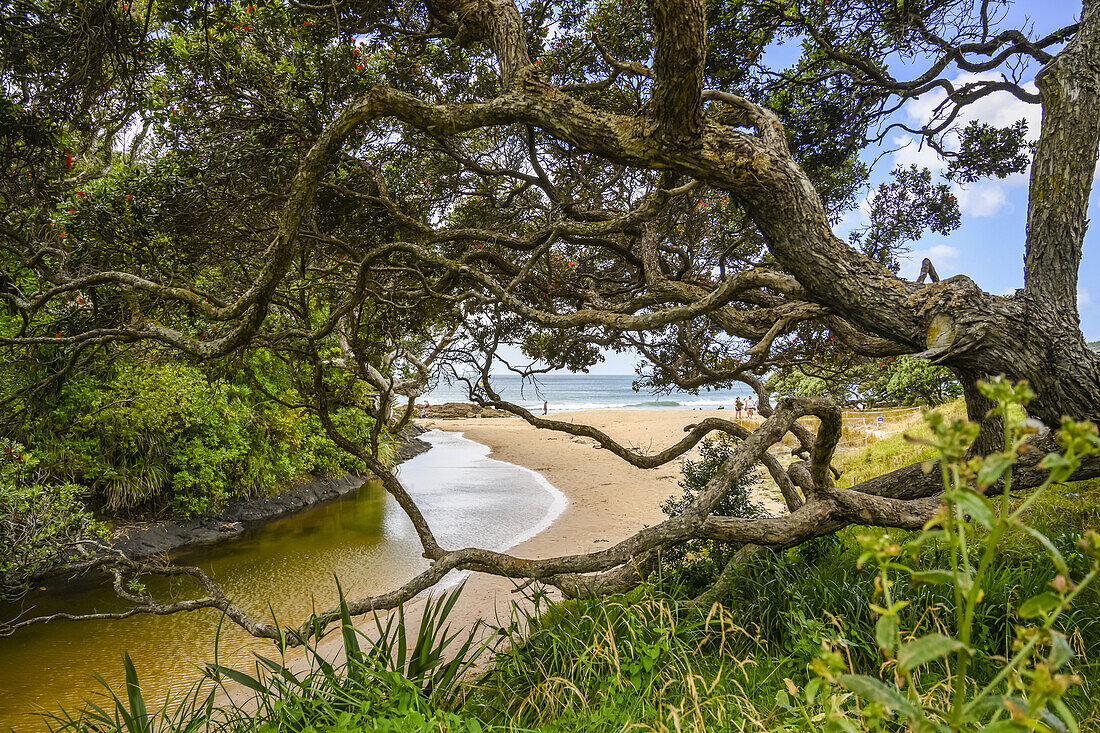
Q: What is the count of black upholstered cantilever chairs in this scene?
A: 0